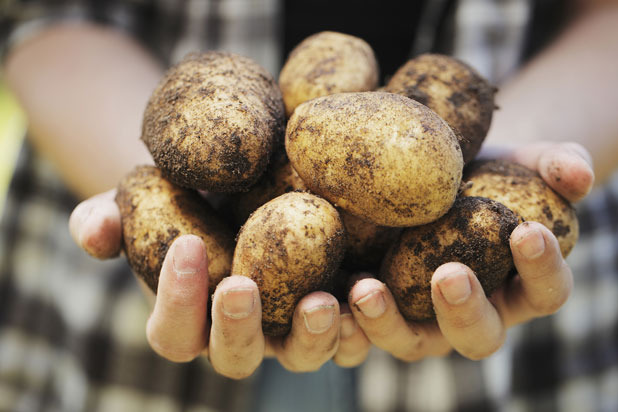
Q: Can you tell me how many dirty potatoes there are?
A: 10